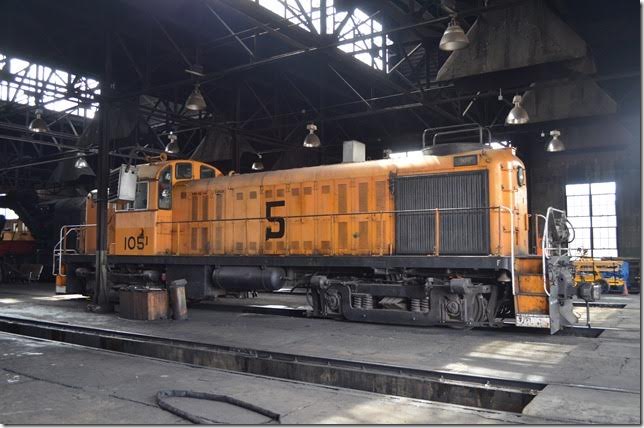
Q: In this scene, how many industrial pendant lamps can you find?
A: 9